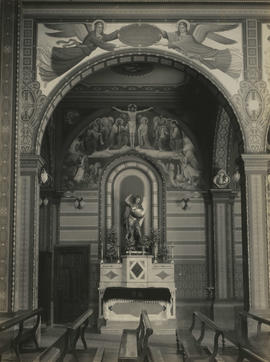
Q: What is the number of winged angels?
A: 2